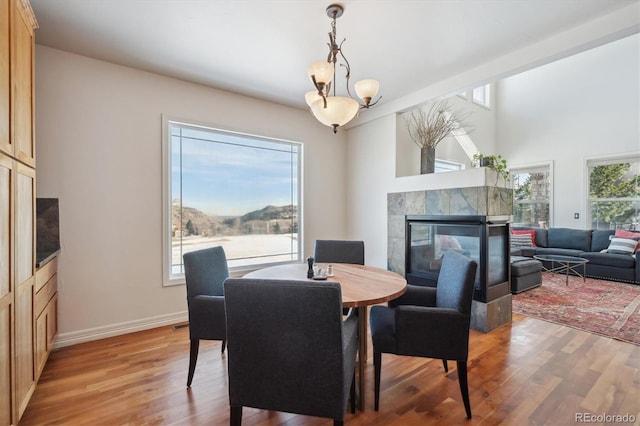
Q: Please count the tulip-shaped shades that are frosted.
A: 3